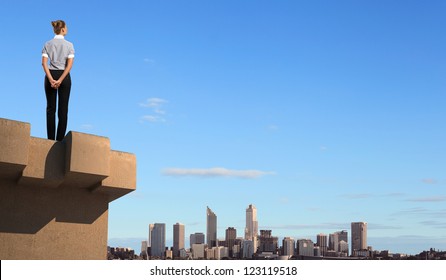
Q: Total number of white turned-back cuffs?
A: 2